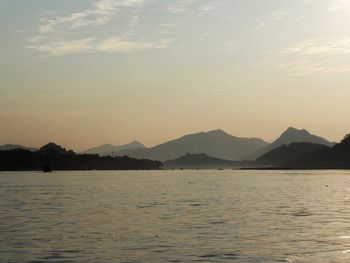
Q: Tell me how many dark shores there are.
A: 2